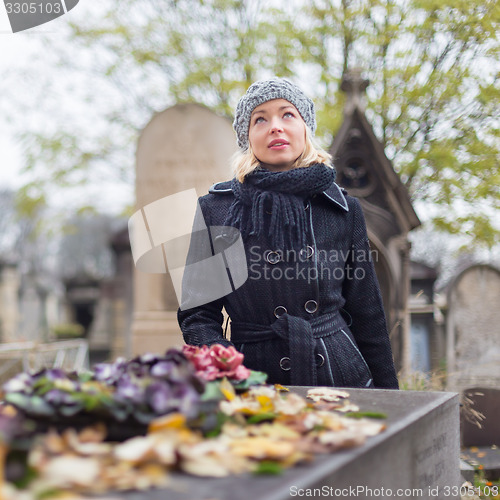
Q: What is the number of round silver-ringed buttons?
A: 6